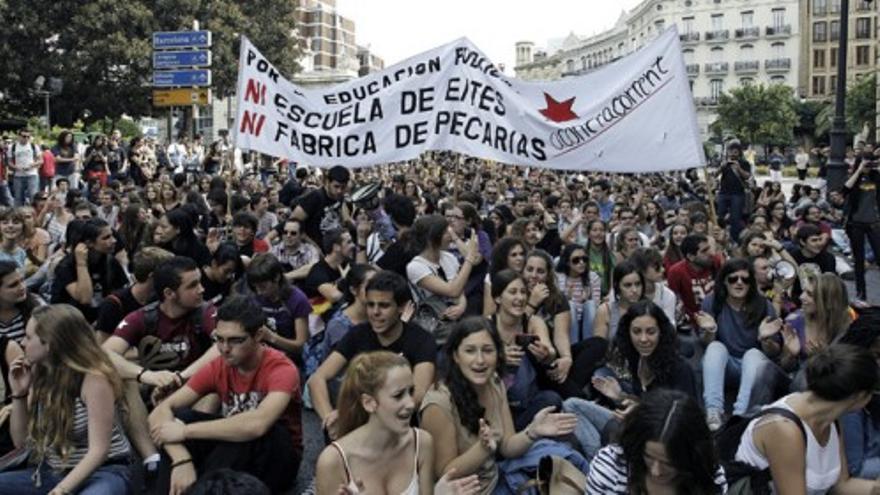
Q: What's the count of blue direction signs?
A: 3